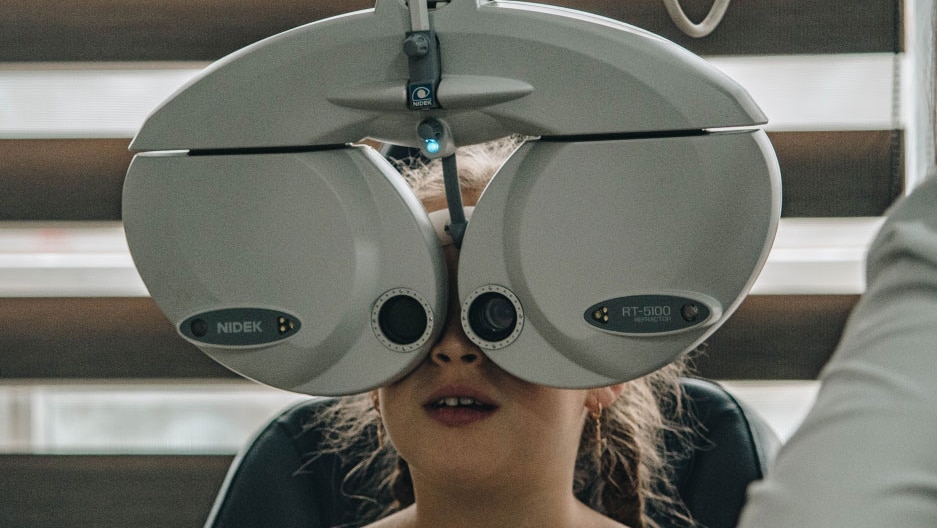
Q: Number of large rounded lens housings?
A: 2